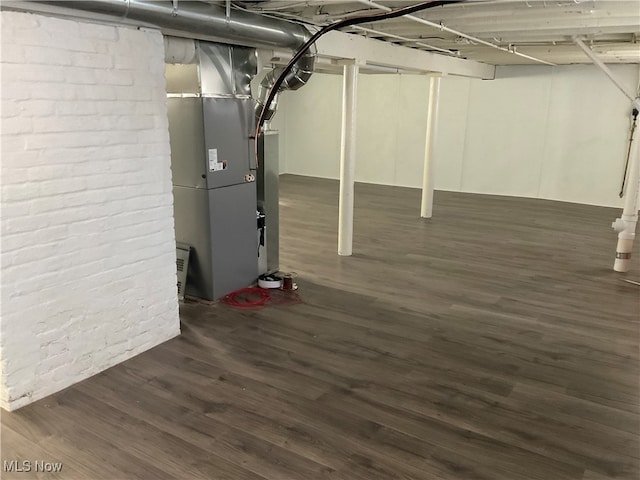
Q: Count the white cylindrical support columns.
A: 2